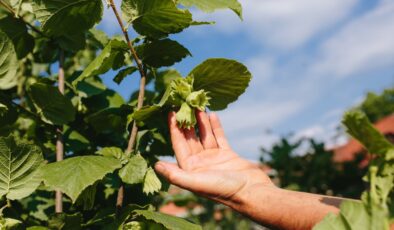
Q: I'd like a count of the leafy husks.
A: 3